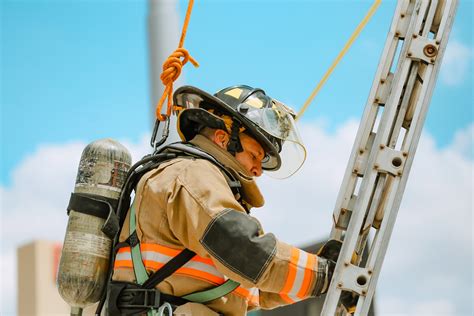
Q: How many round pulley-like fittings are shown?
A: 3